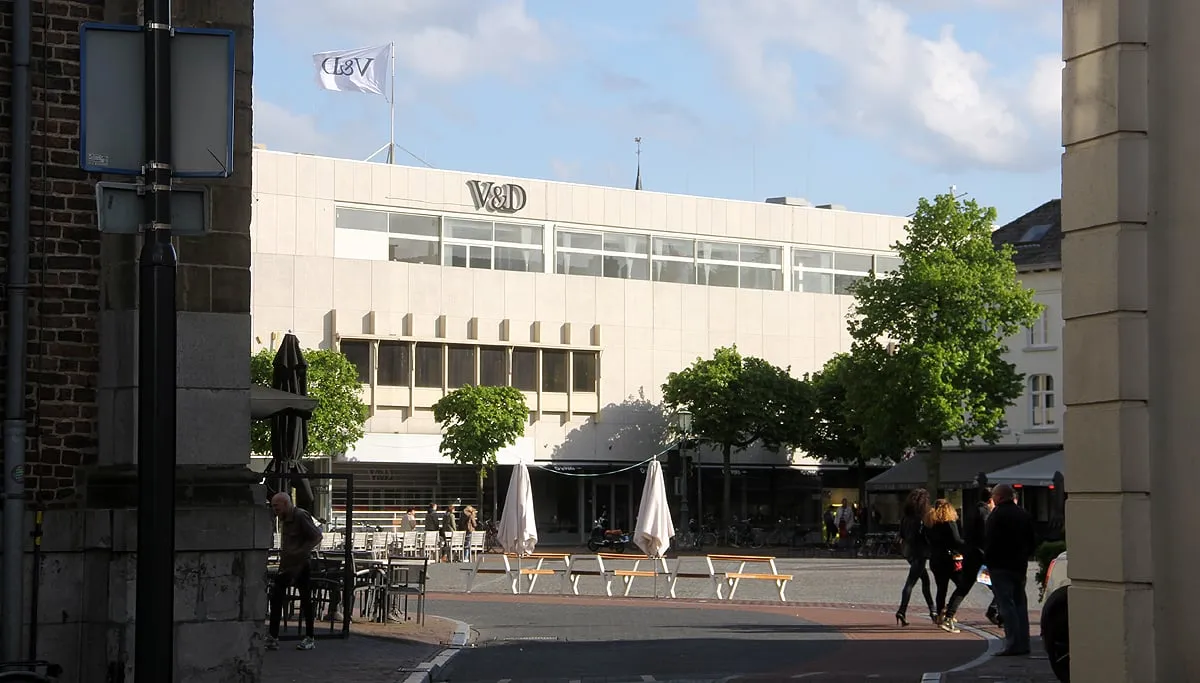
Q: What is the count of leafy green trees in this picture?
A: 5